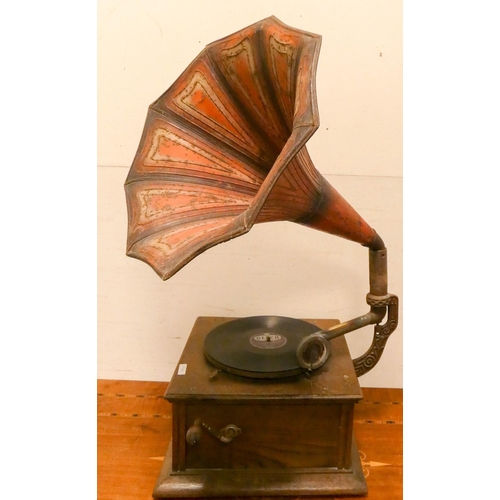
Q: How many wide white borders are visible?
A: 6